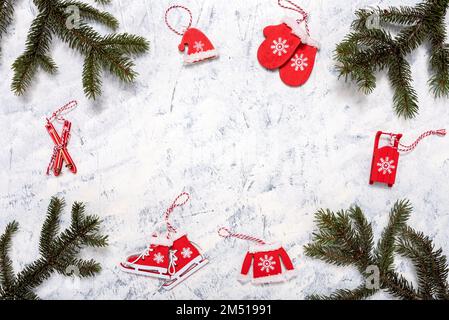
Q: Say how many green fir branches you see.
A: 4